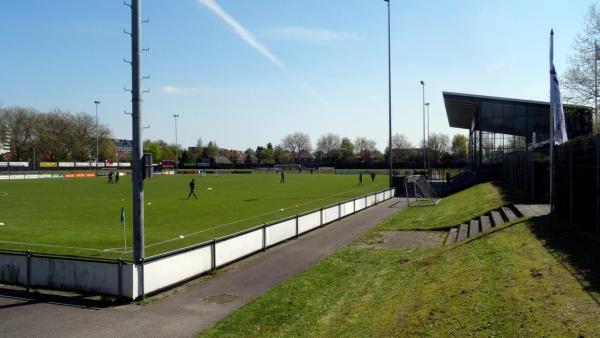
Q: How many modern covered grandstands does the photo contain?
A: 1